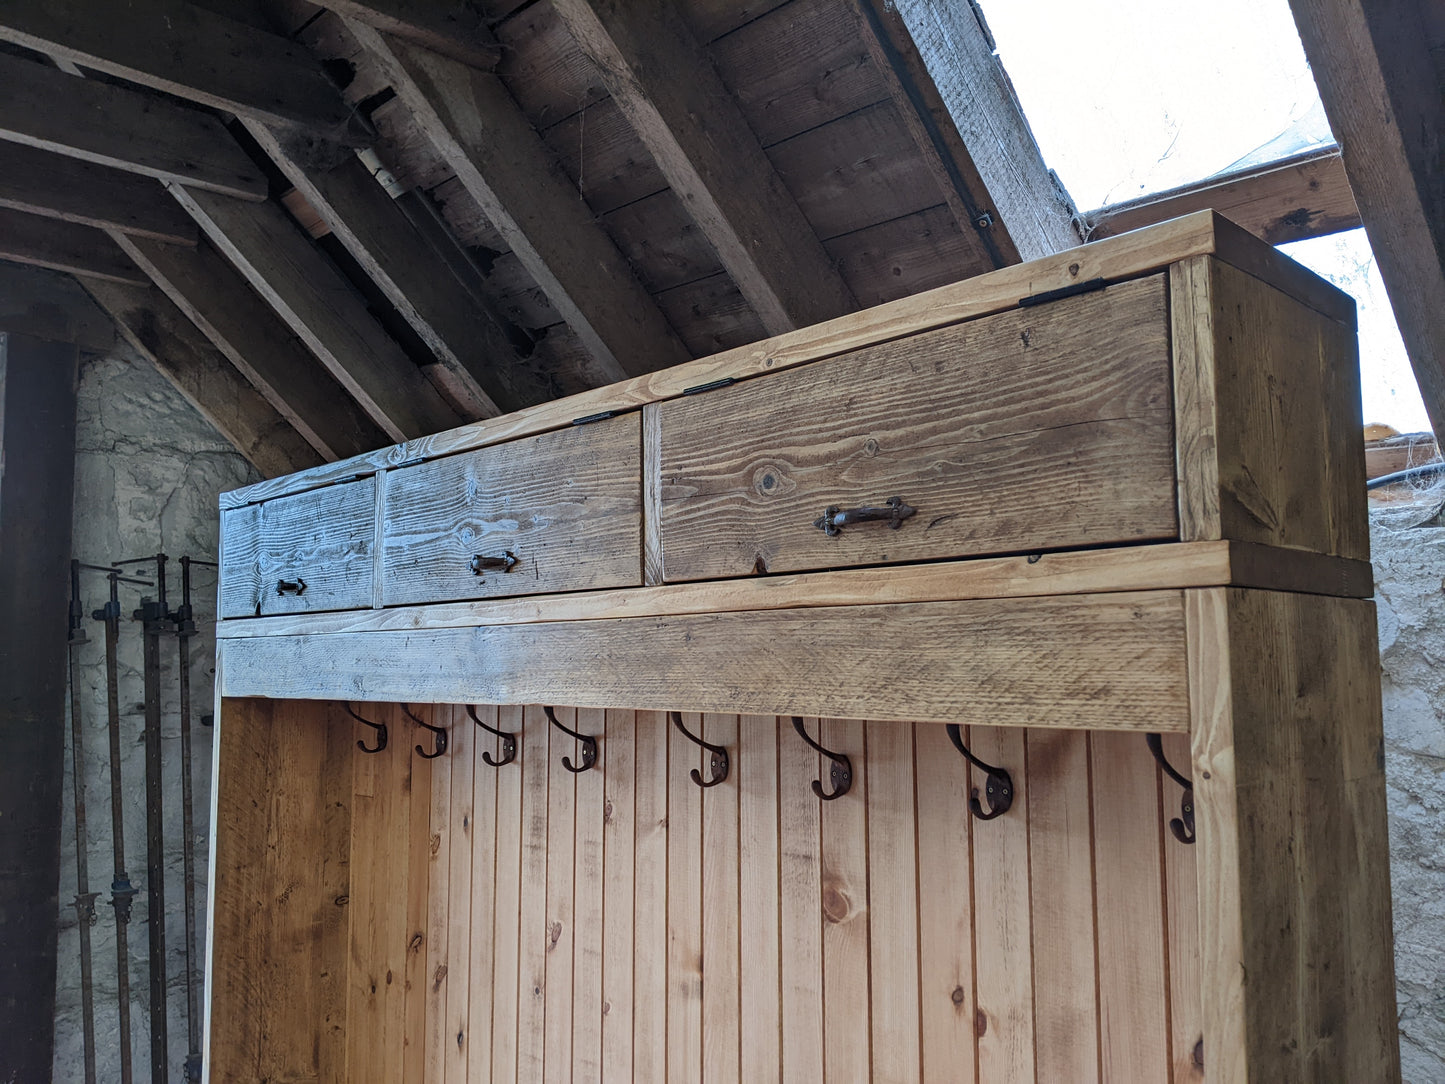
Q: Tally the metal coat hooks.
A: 8